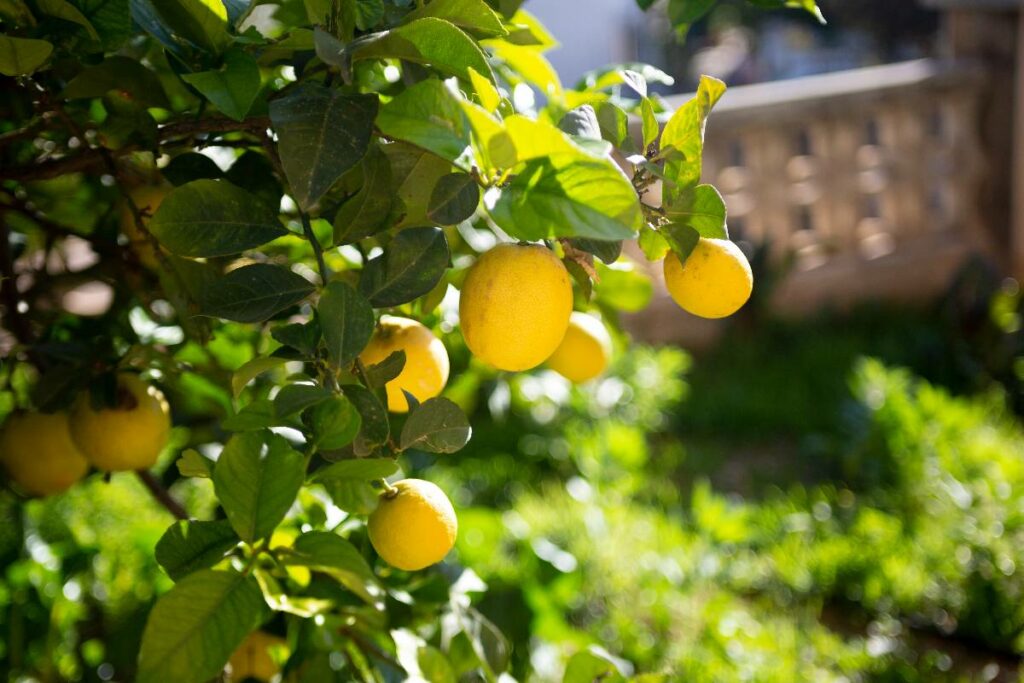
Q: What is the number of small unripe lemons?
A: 0